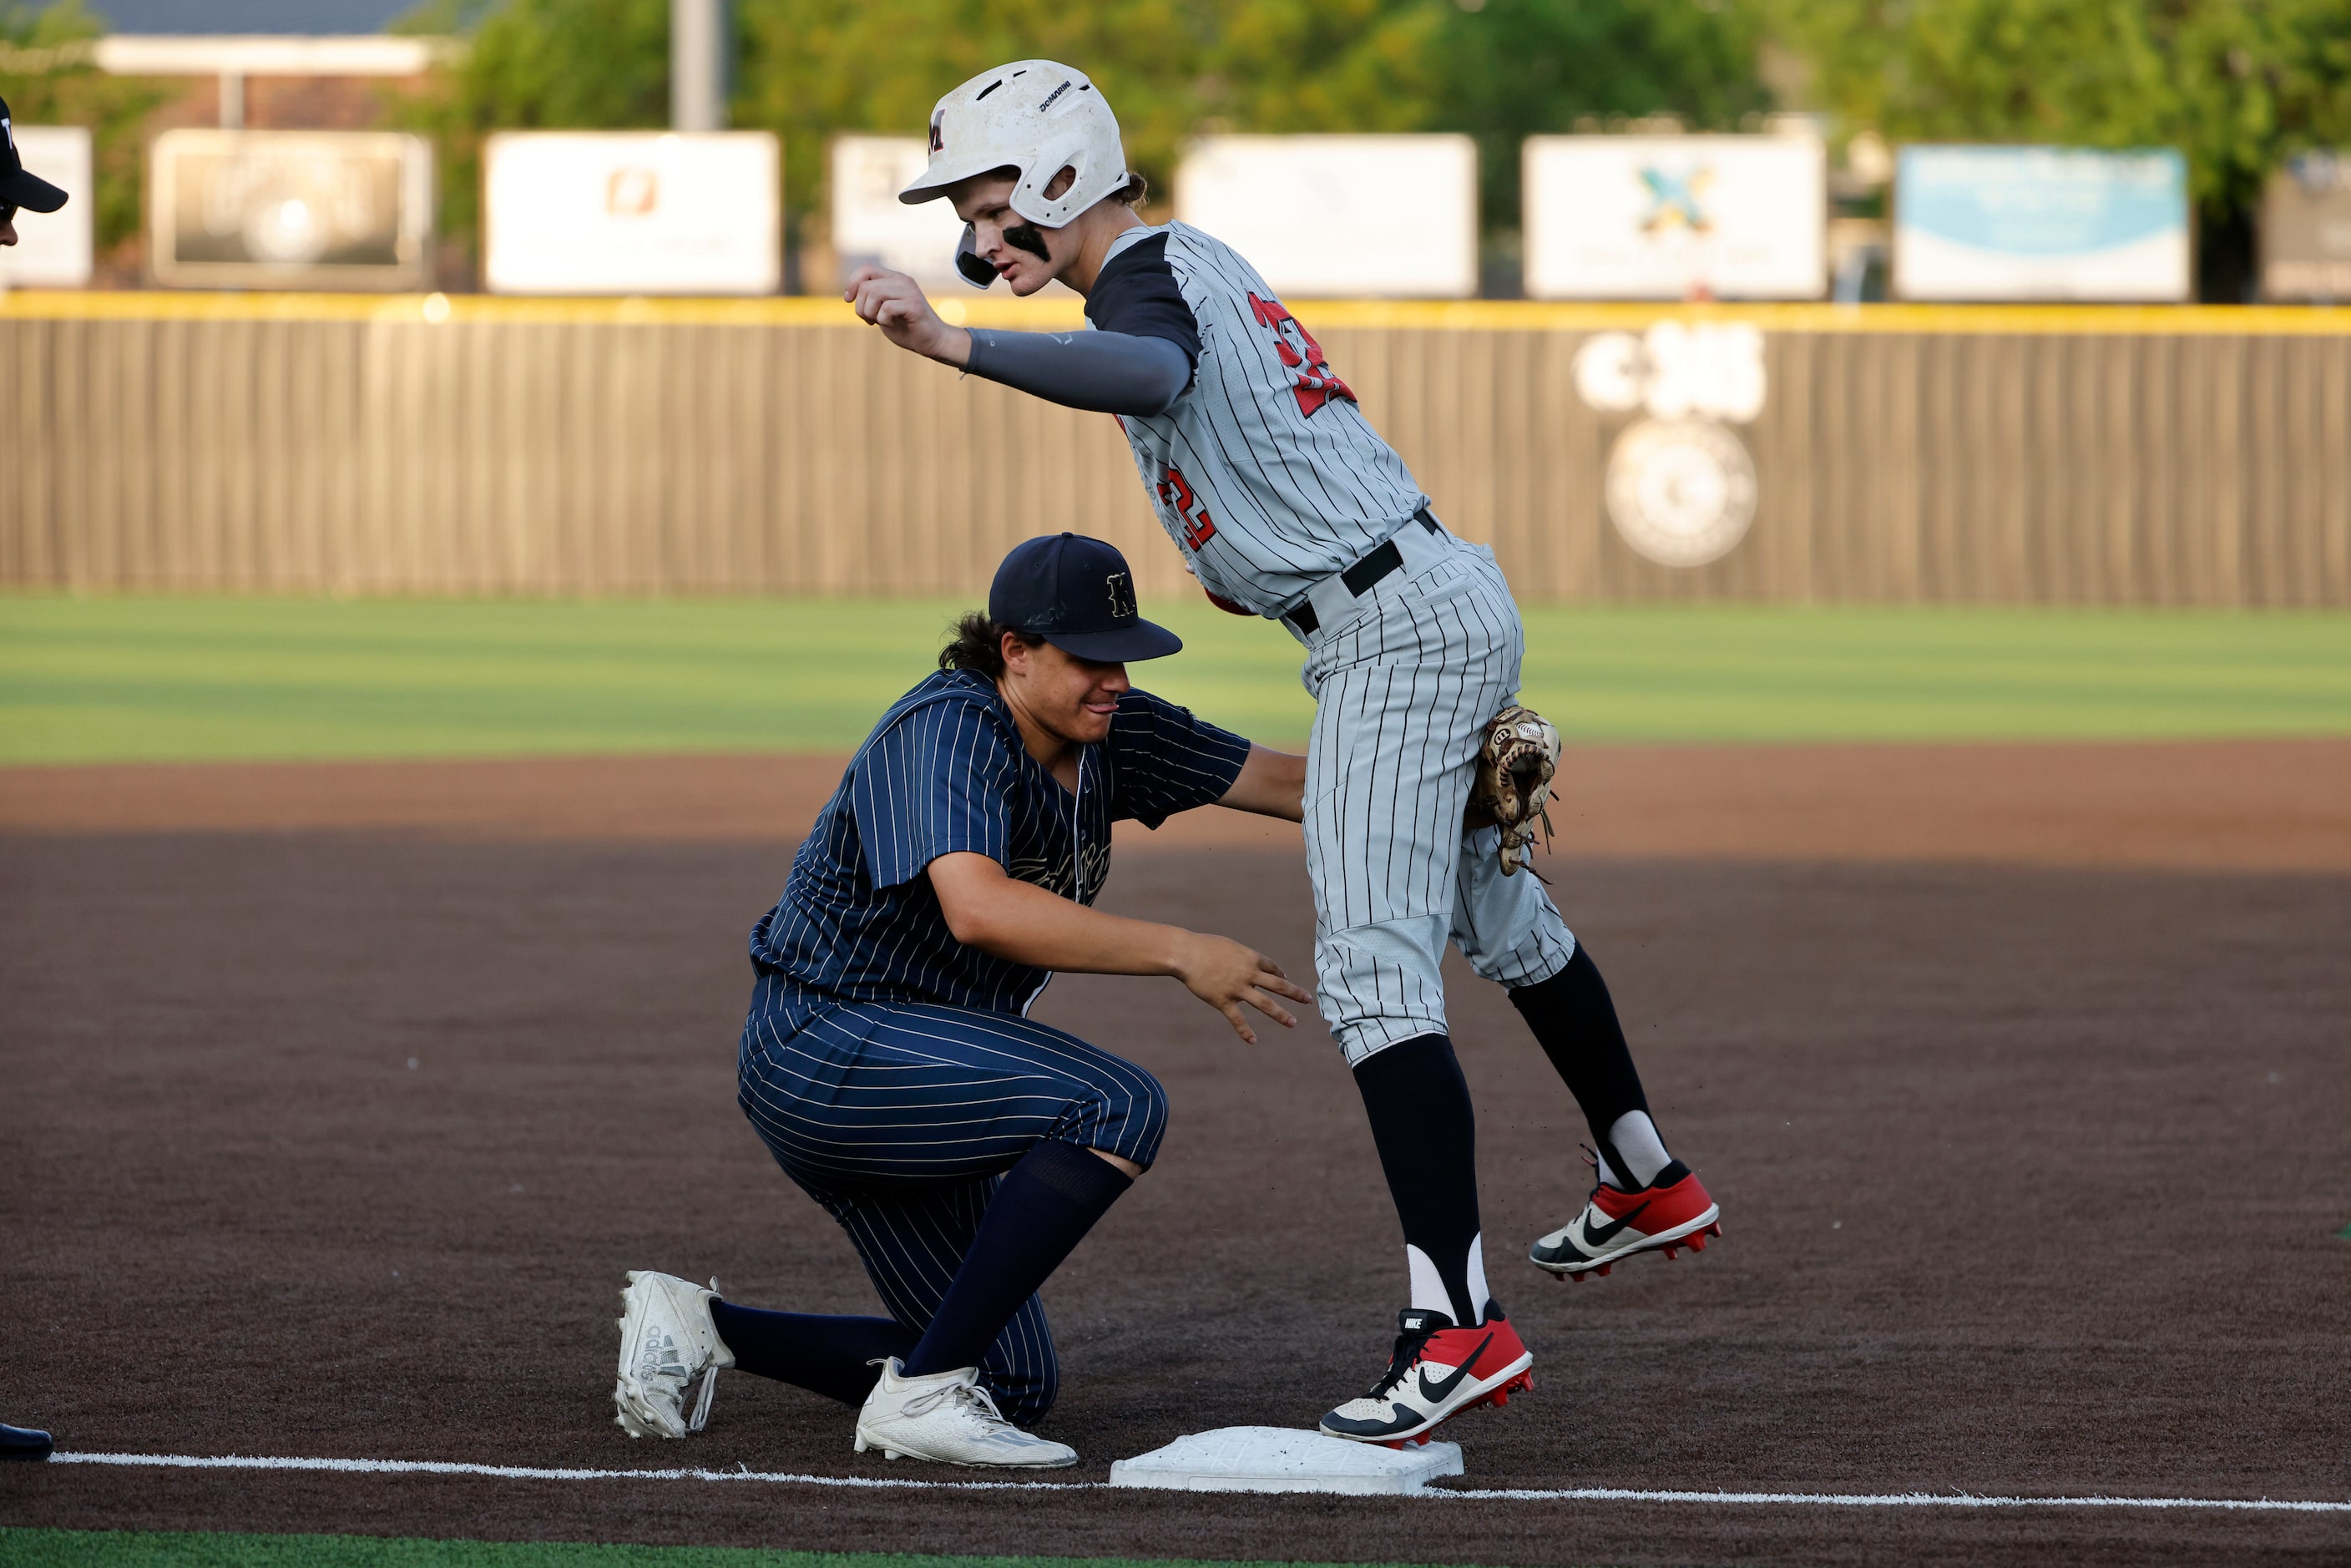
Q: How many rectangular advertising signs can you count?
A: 8